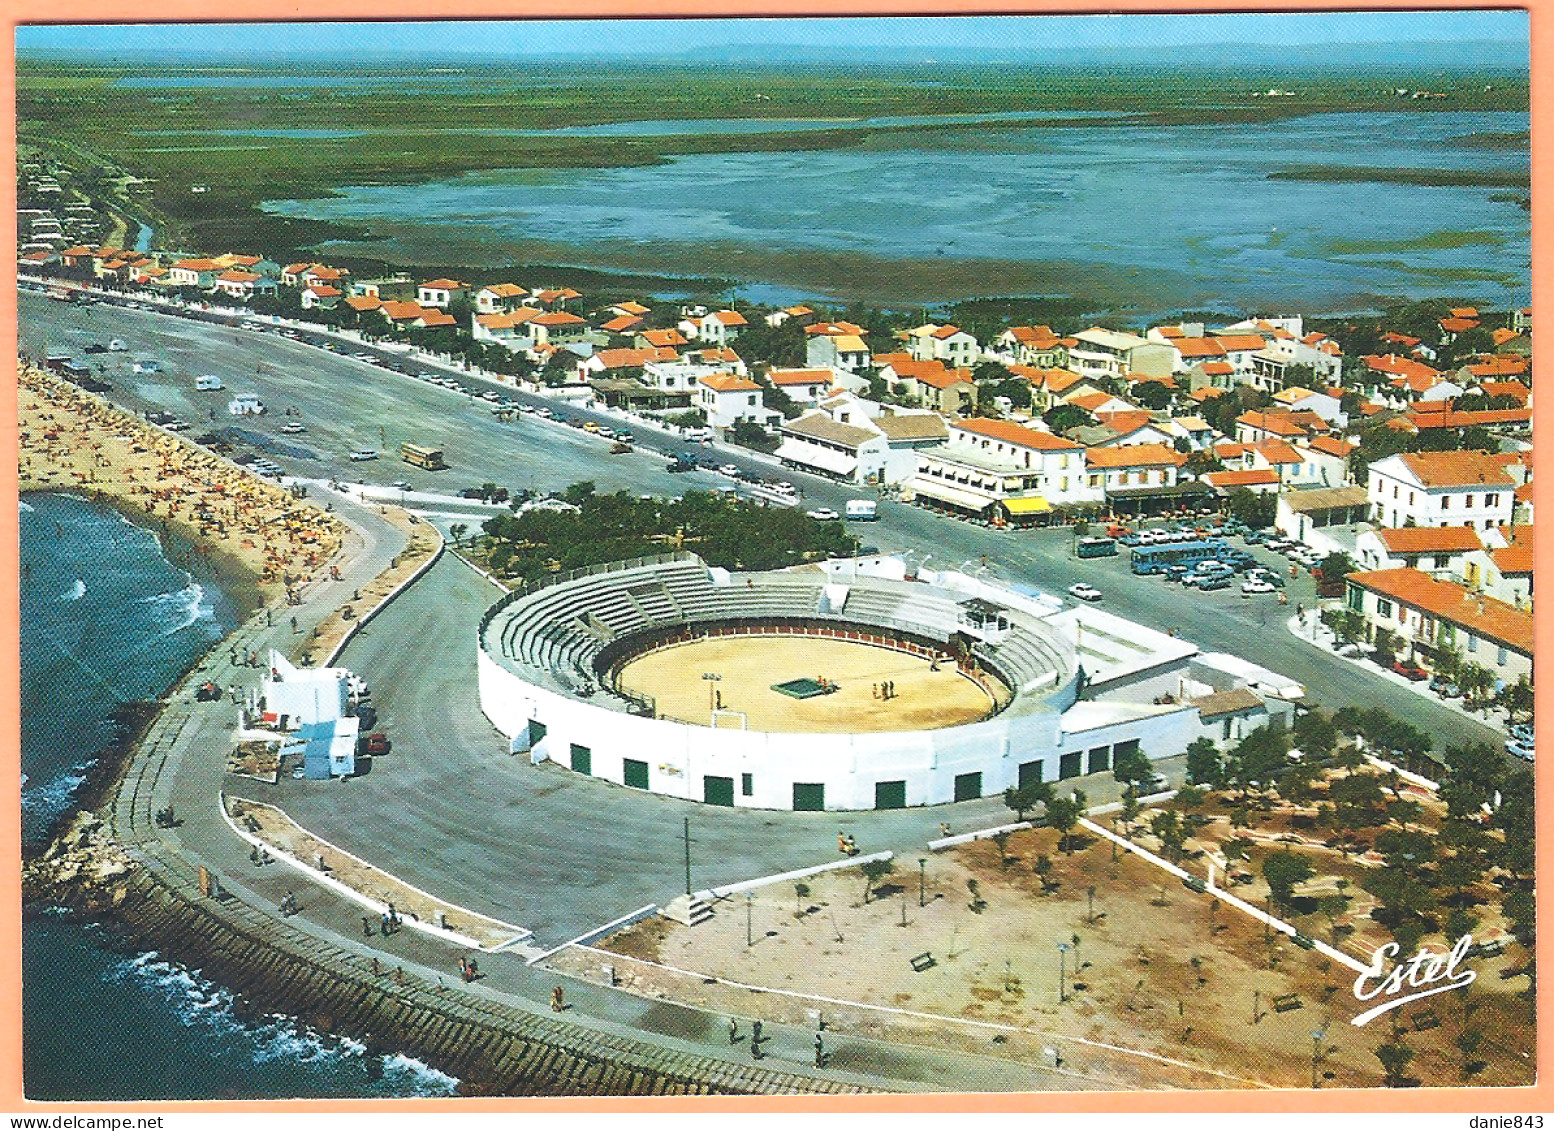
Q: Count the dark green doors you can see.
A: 11